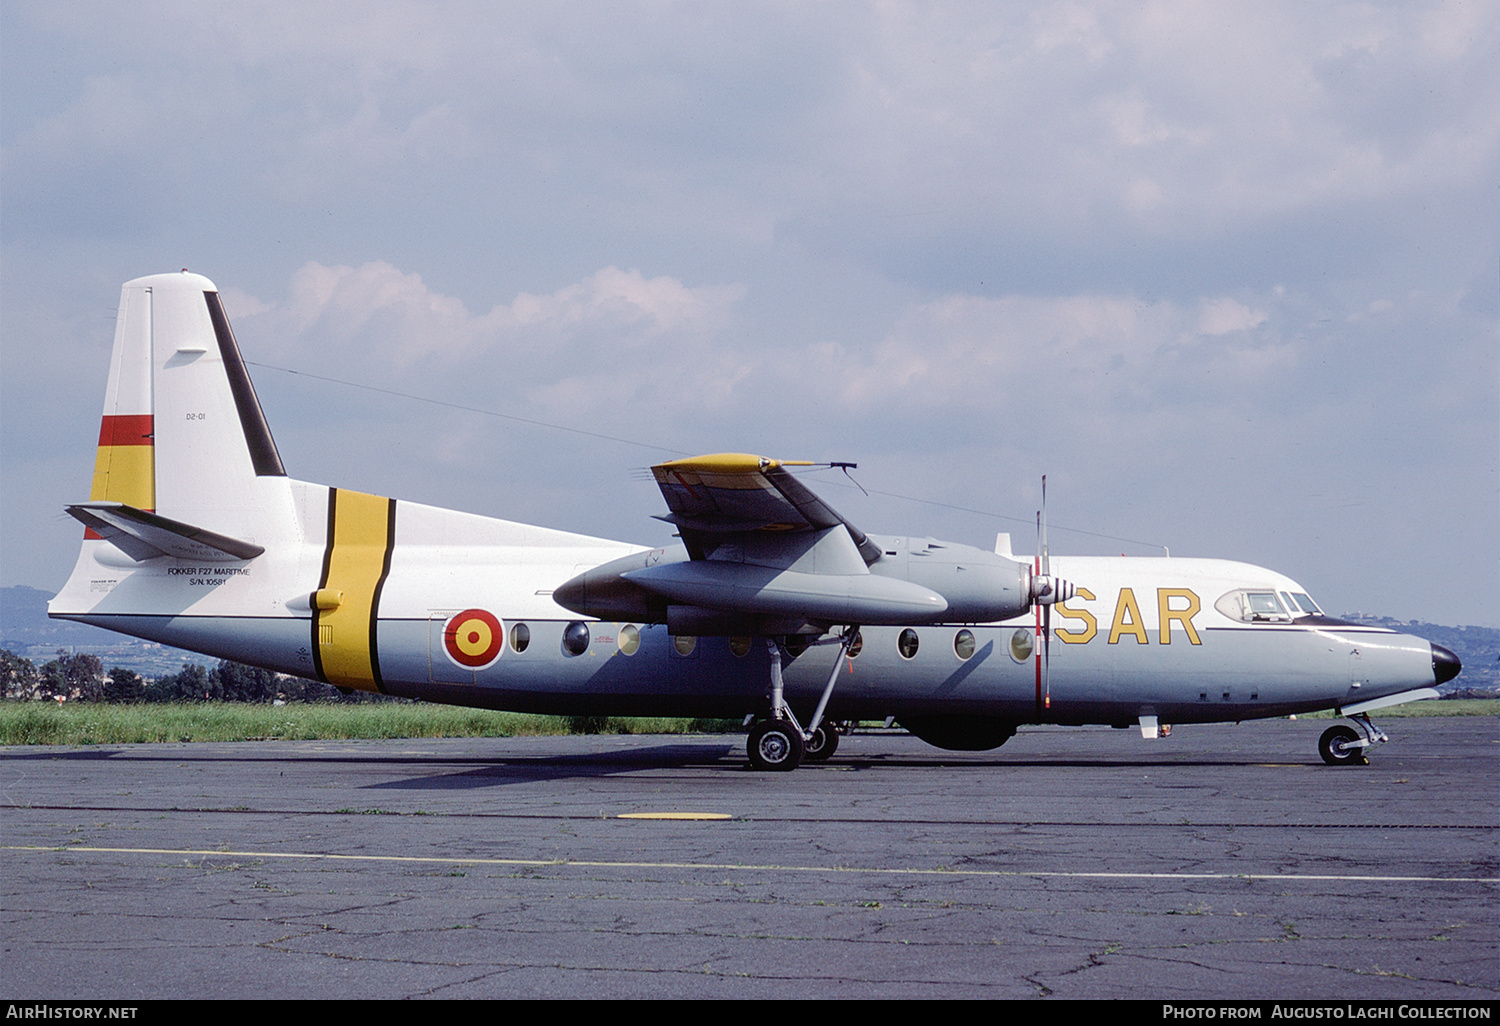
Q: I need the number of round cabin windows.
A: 10